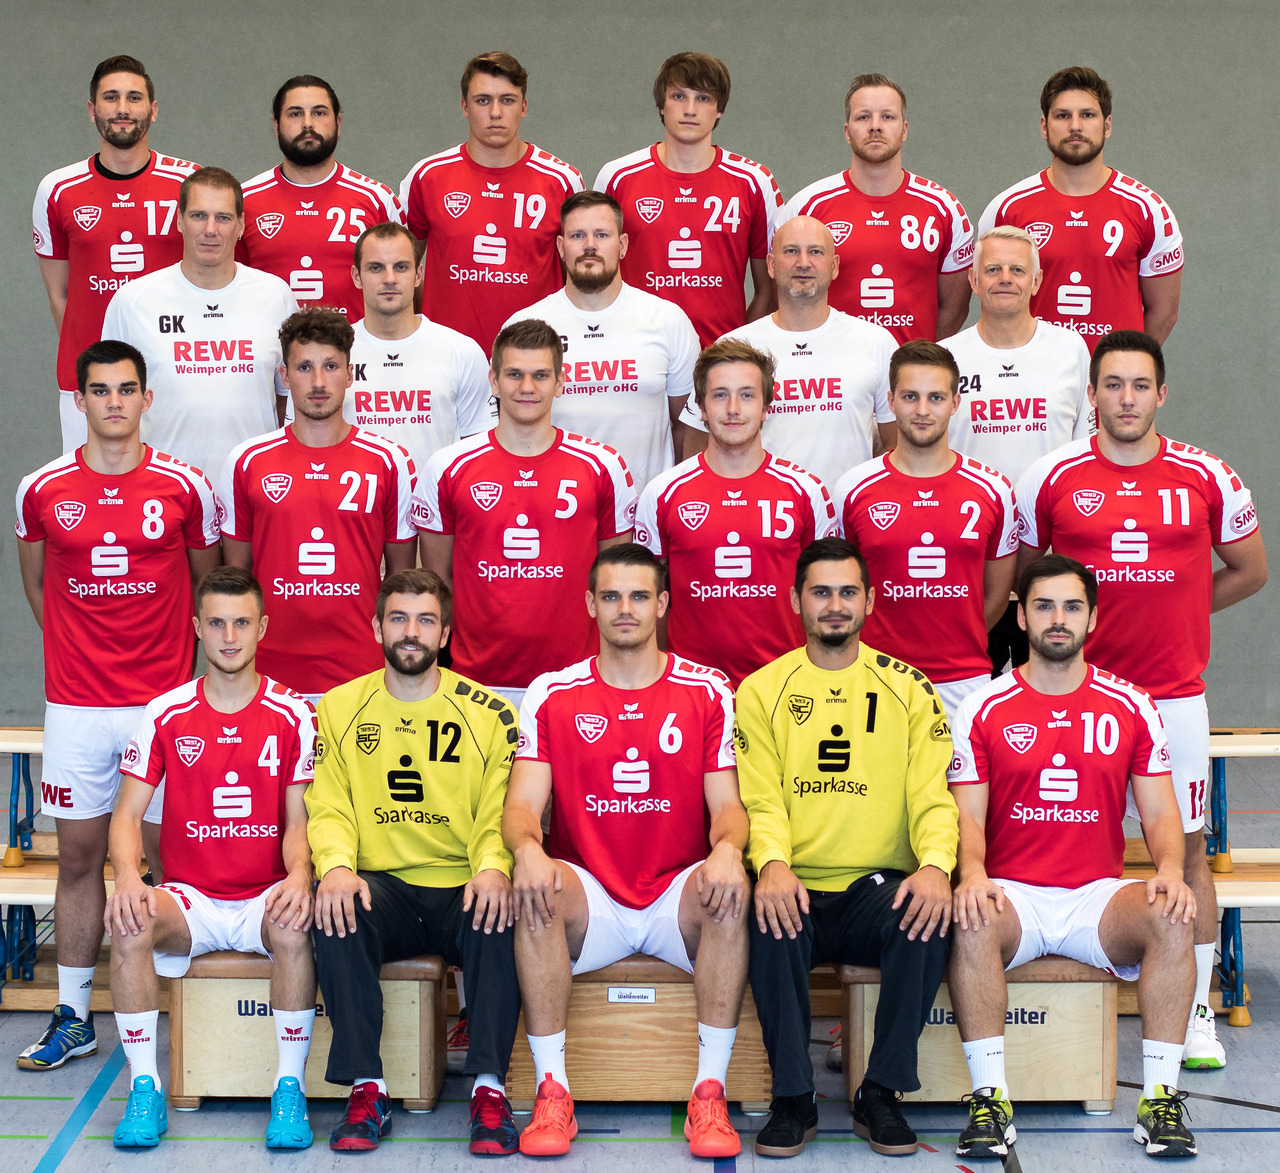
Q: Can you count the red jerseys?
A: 15